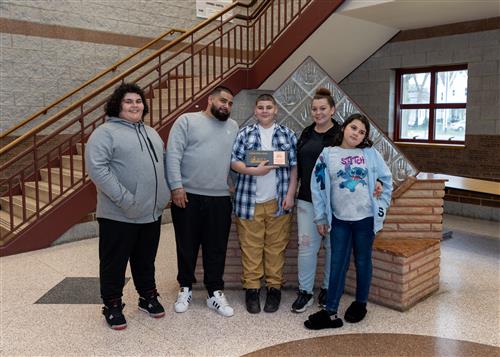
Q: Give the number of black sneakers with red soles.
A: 2